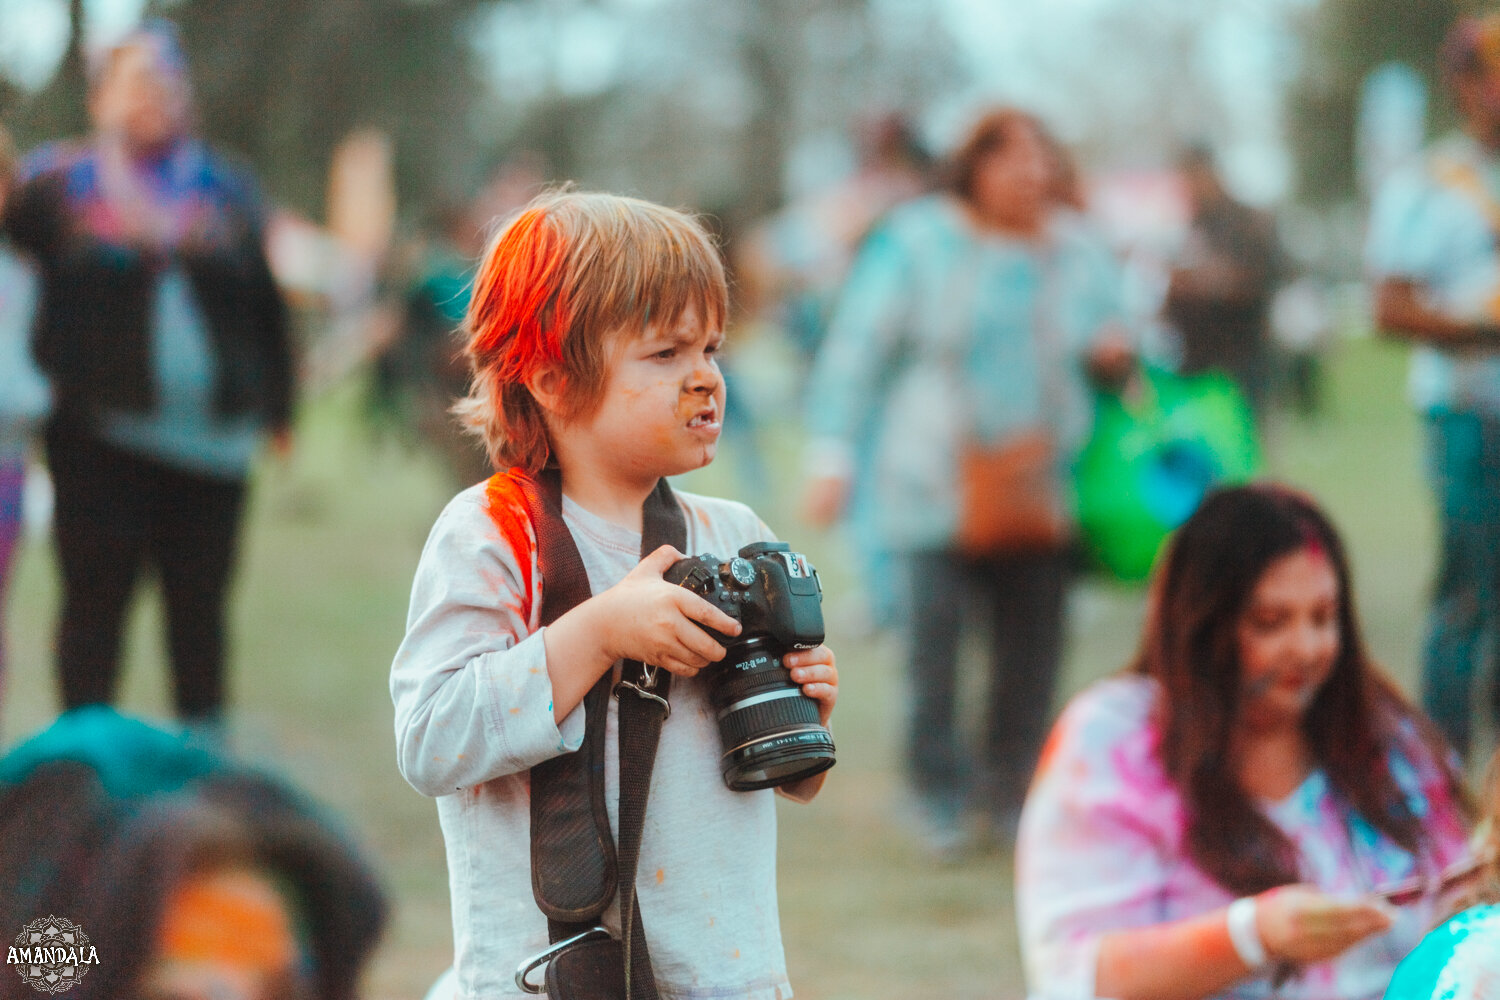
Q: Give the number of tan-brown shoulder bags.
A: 1